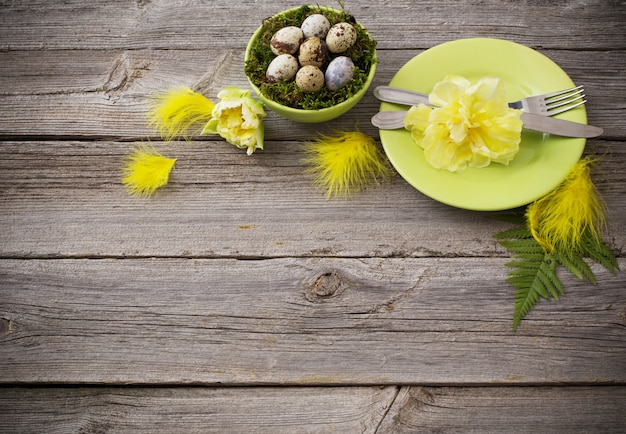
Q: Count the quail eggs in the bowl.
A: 7